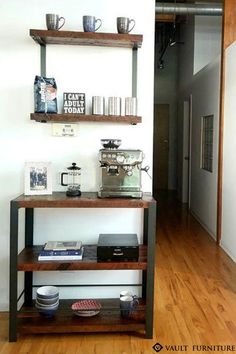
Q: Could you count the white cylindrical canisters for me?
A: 3